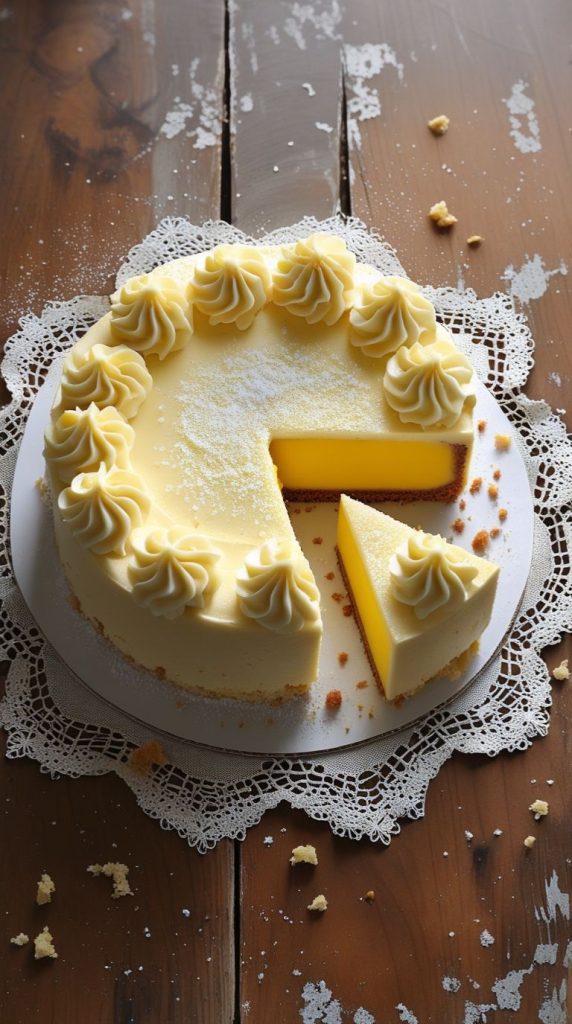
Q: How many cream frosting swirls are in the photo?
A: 11